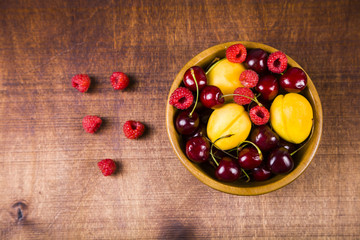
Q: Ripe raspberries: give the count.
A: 11